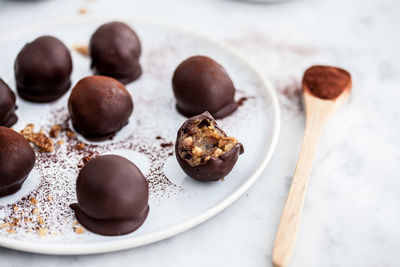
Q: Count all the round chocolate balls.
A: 8